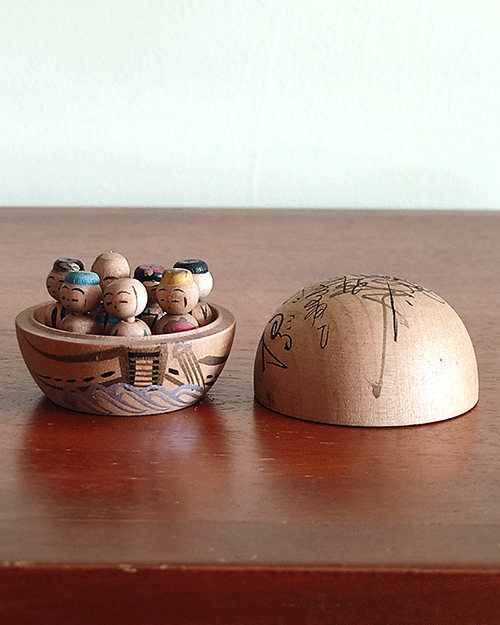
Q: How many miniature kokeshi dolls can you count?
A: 7